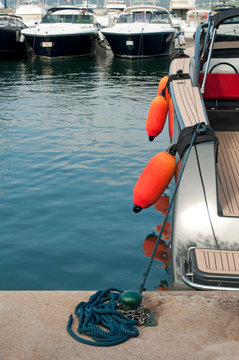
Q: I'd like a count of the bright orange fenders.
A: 3